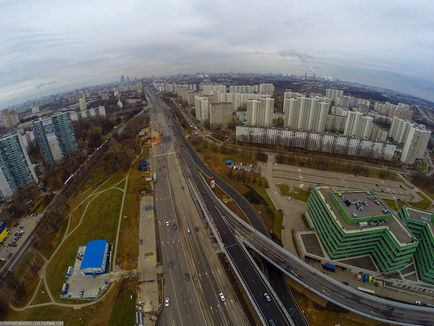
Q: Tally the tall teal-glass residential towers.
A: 2